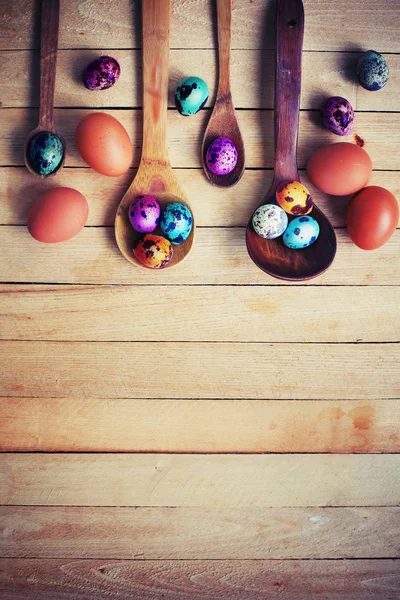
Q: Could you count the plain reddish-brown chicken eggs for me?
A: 4